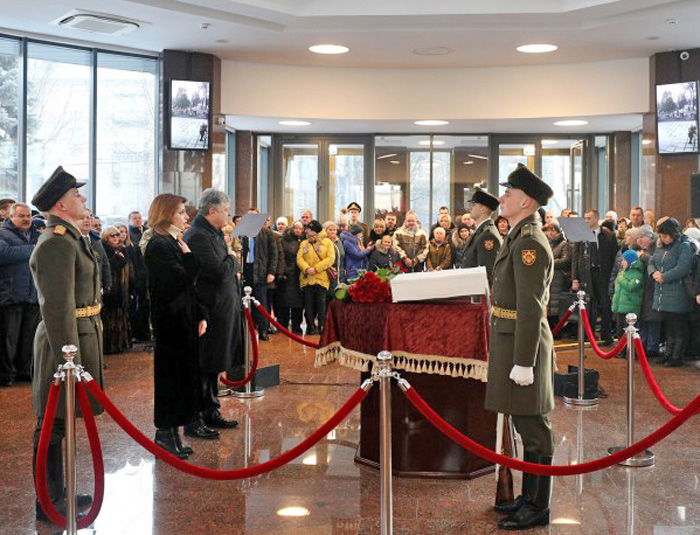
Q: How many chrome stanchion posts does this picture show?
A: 5